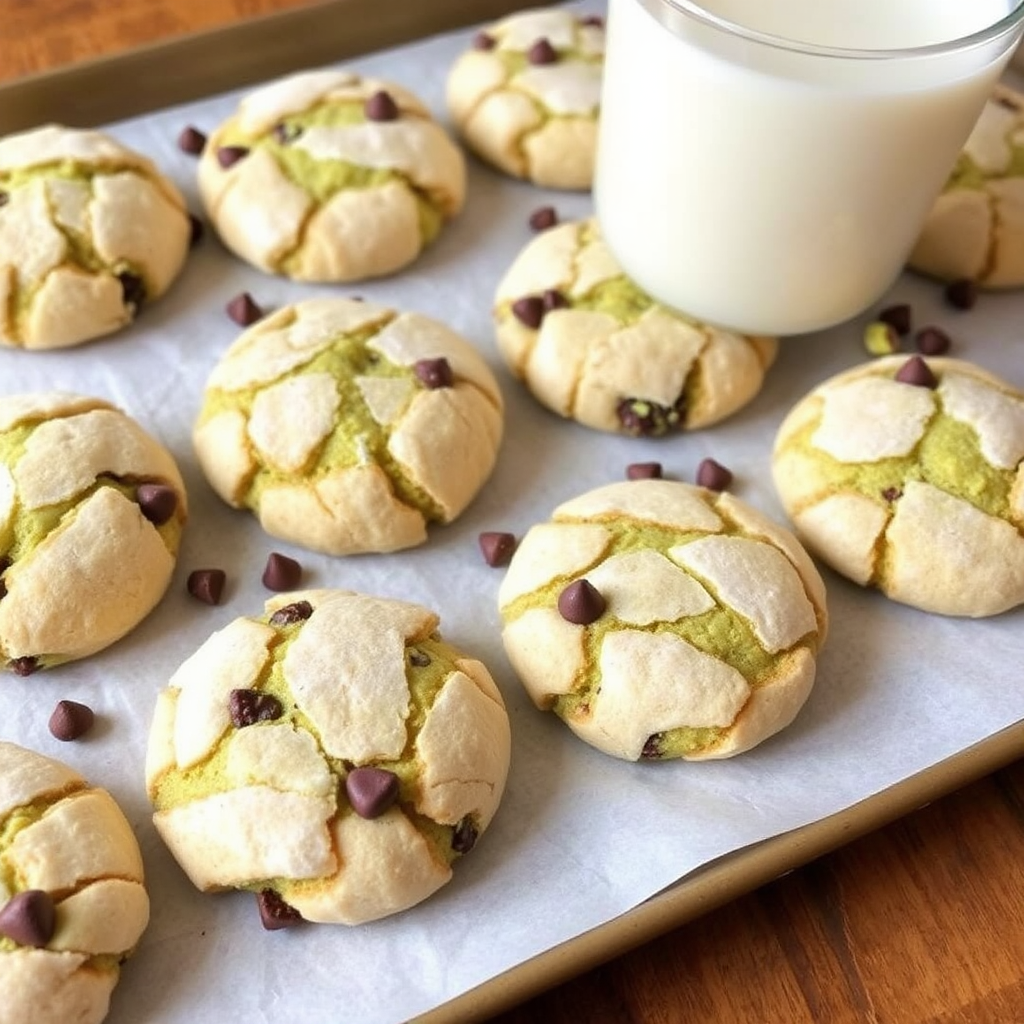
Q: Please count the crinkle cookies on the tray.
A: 11